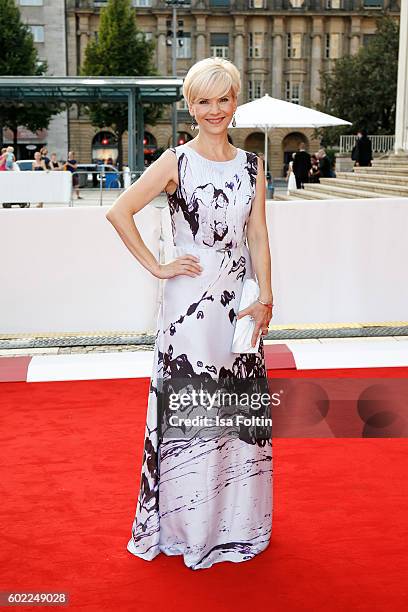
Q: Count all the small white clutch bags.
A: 1